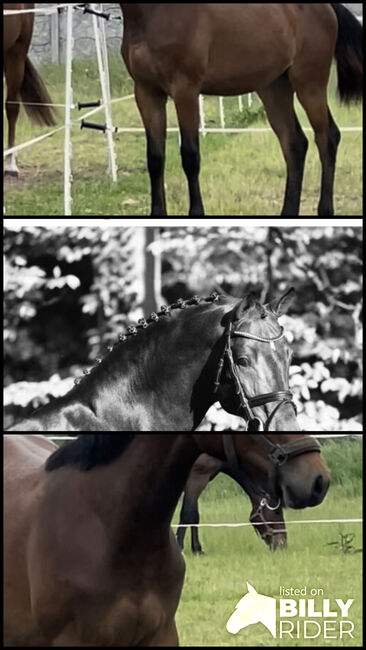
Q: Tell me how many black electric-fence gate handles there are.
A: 3